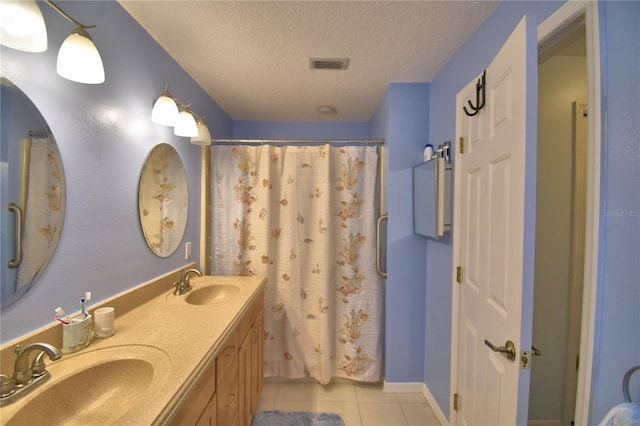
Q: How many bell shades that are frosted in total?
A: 5